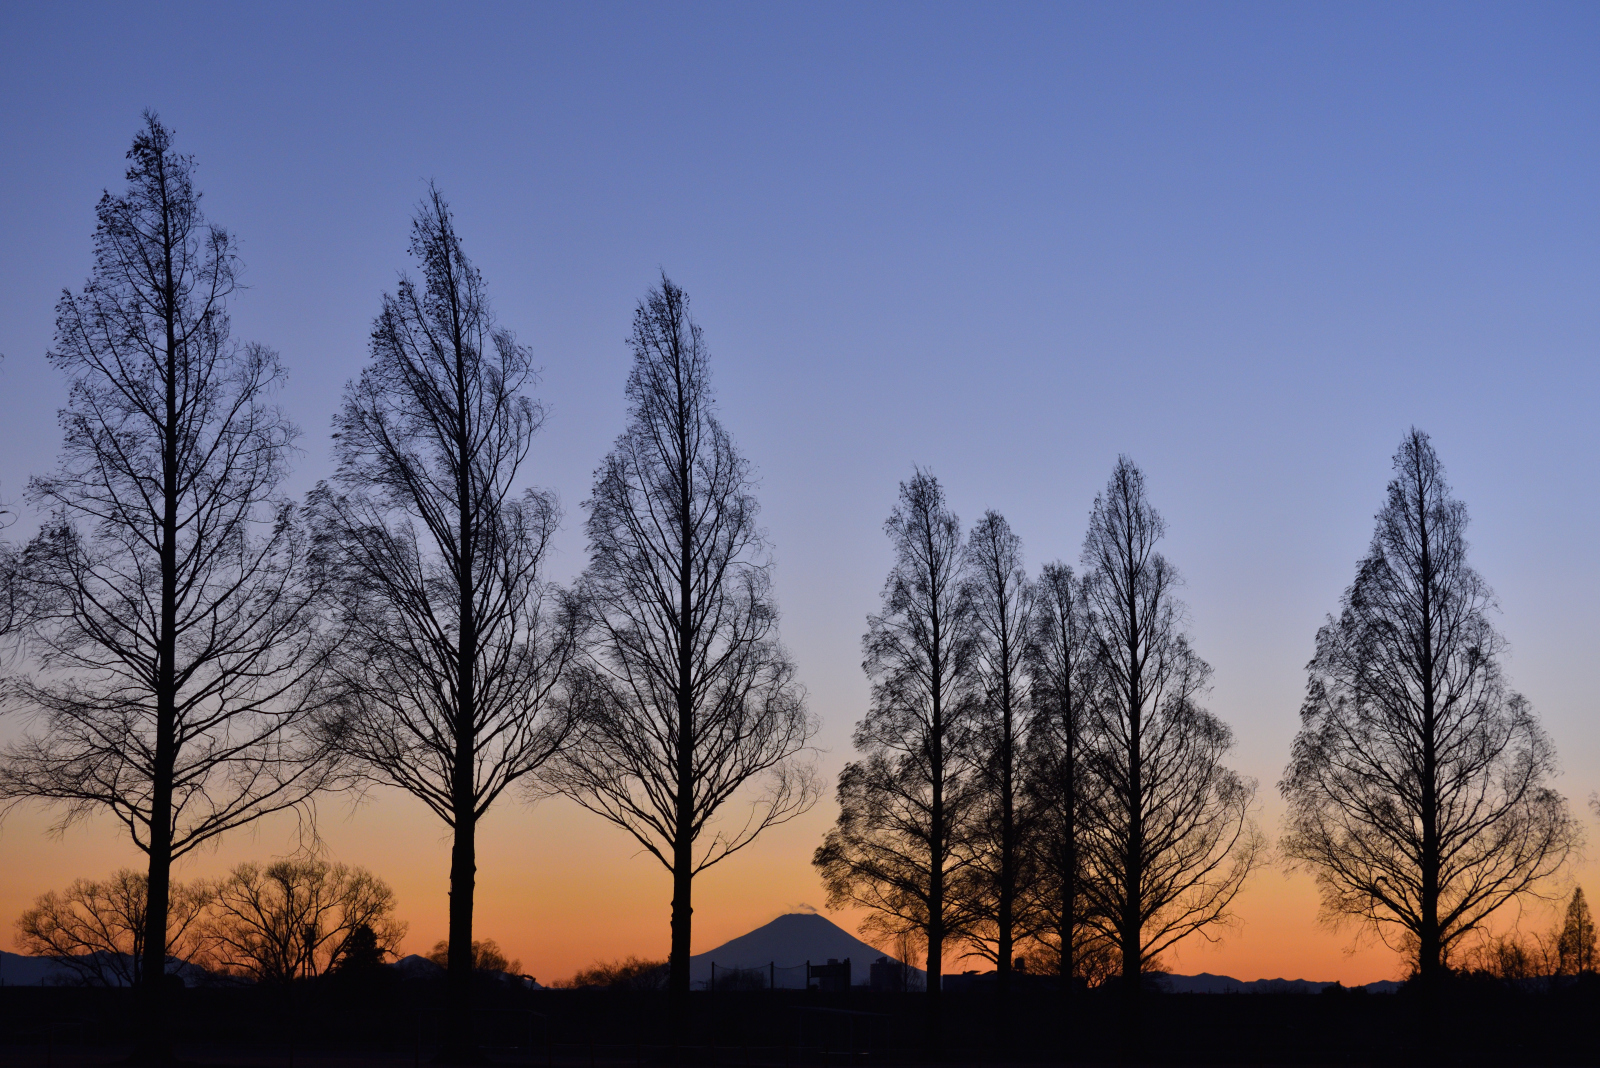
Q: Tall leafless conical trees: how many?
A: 8